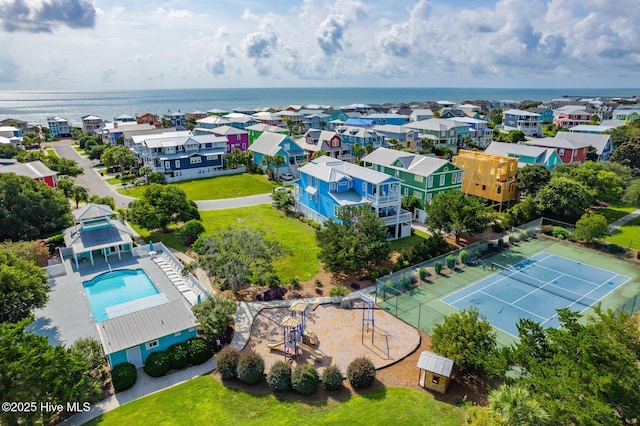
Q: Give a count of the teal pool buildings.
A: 2